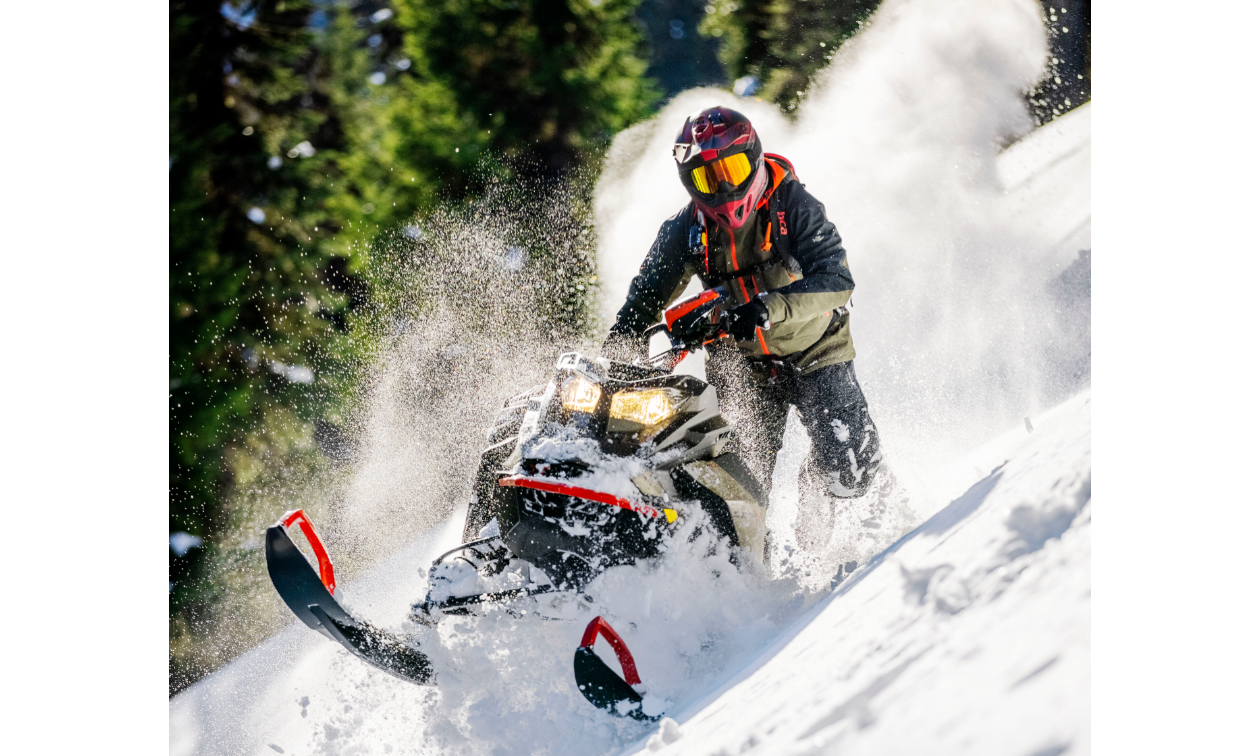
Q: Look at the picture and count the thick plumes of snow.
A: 2